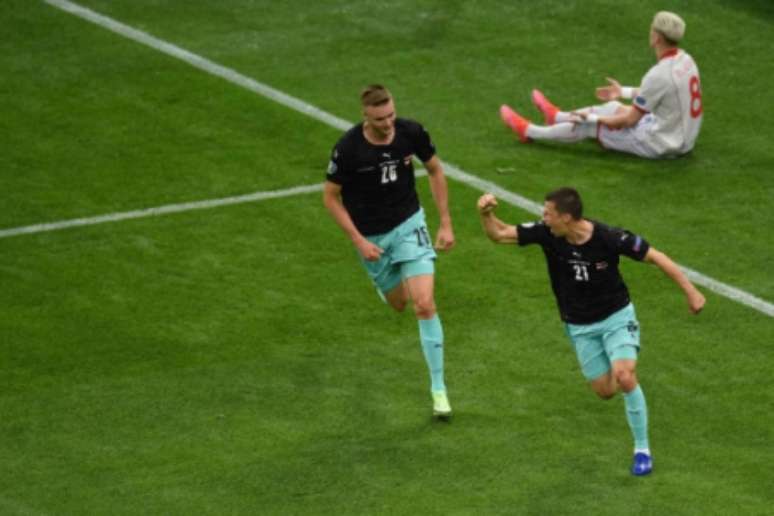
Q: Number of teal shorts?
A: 2